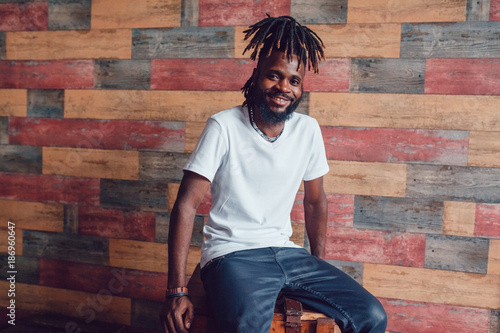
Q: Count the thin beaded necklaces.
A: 1